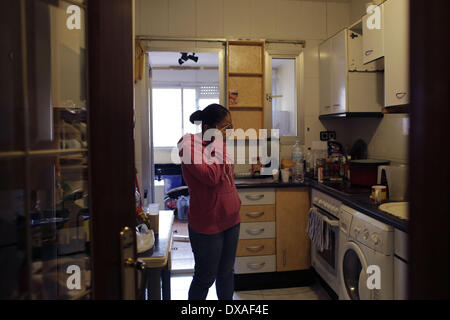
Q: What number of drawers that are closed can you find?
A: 5